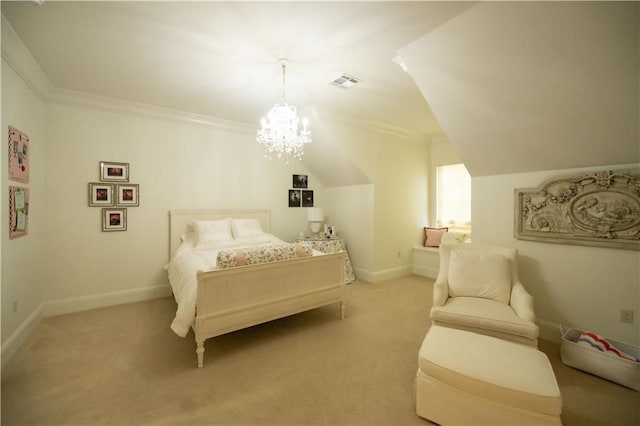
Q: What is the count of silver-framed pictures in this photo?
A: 4